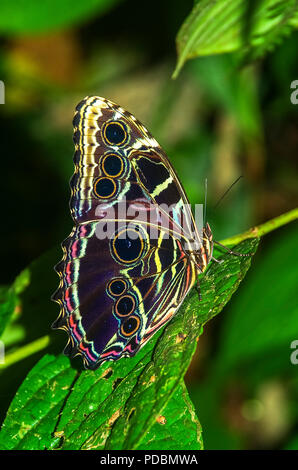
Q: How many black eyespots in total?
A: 7